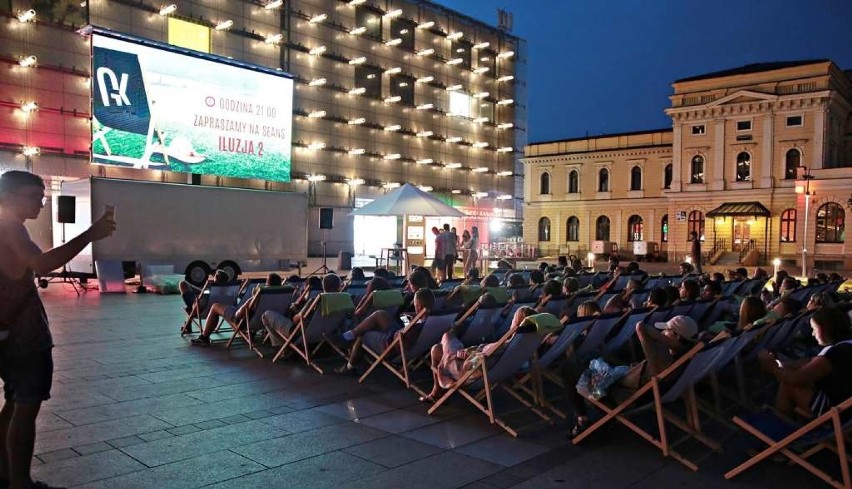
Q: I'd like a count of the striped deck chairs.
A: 0